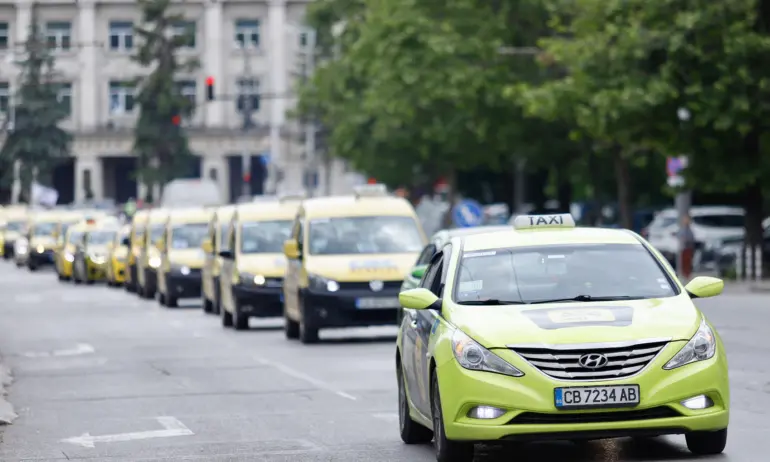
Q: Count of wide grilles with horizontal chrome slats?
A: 1